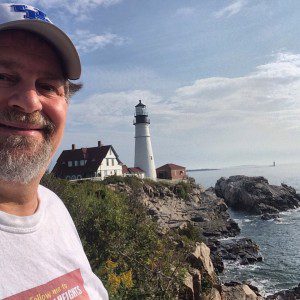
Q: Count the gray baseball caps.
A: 1